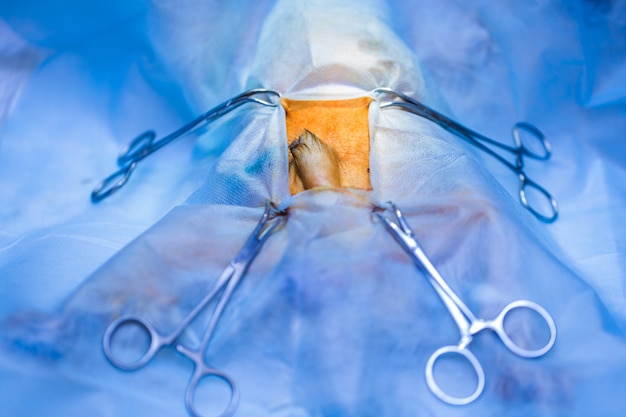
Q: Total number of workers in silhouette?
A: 0